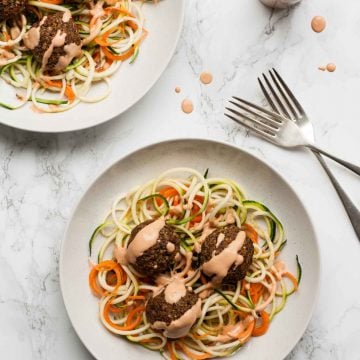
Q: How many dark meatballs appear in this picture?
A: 5